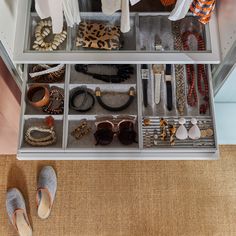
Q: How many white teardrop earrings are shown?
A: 2